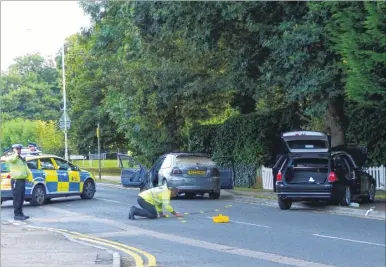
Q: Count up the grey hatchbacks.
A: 1